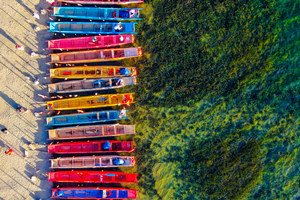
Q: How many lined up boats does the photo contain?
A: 14